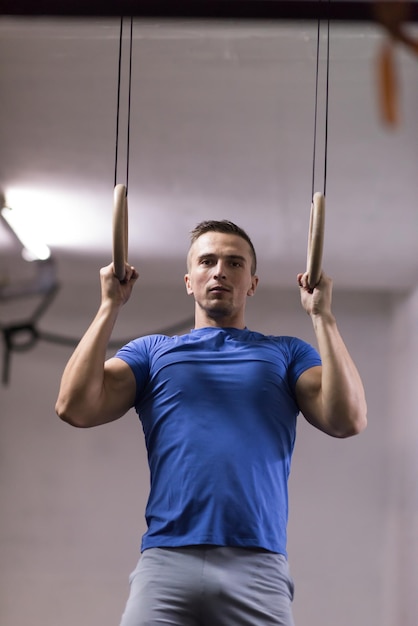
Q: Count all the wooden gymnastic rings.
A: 2